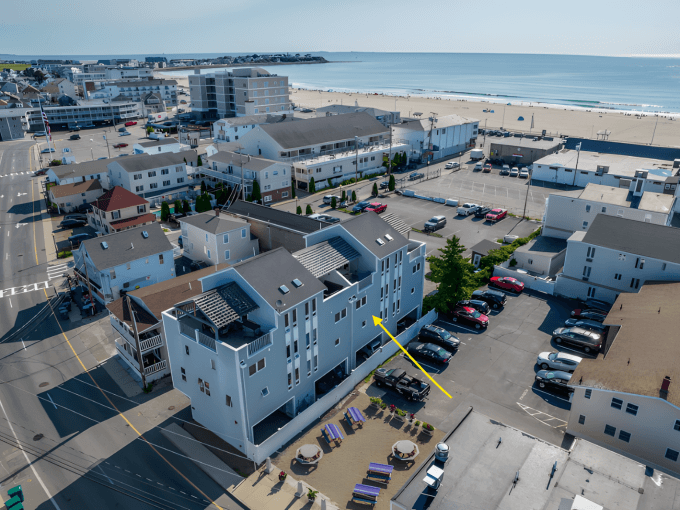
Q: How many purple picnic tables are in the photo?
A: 4